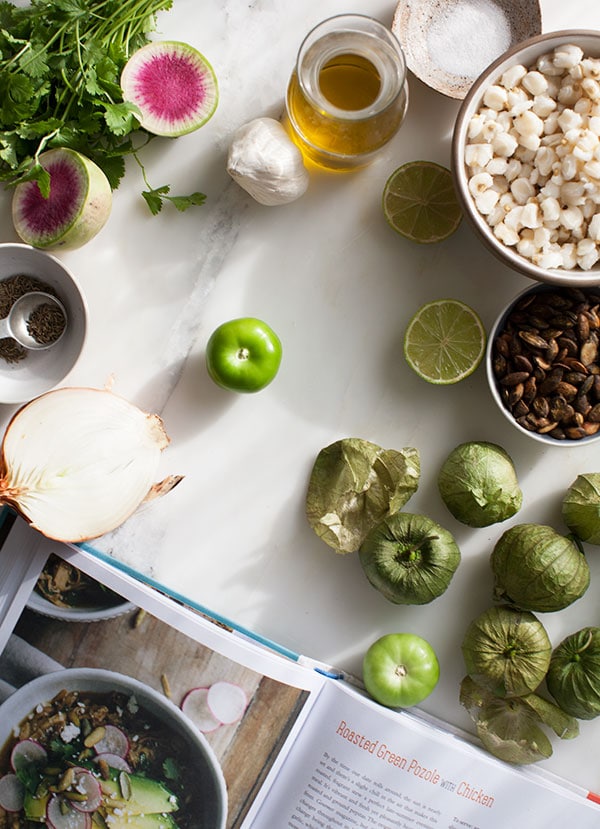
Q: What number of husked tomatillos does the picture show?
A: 2